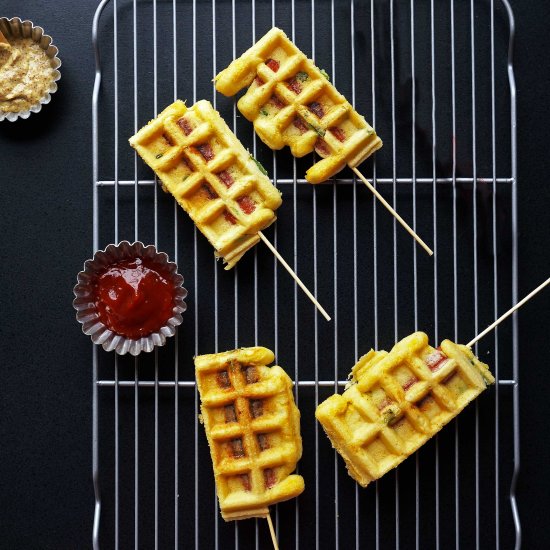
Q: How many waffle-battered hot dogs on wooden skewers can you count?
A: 4